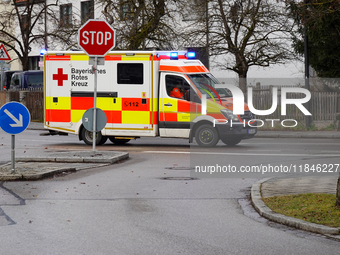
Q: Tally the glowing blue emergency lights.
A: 3